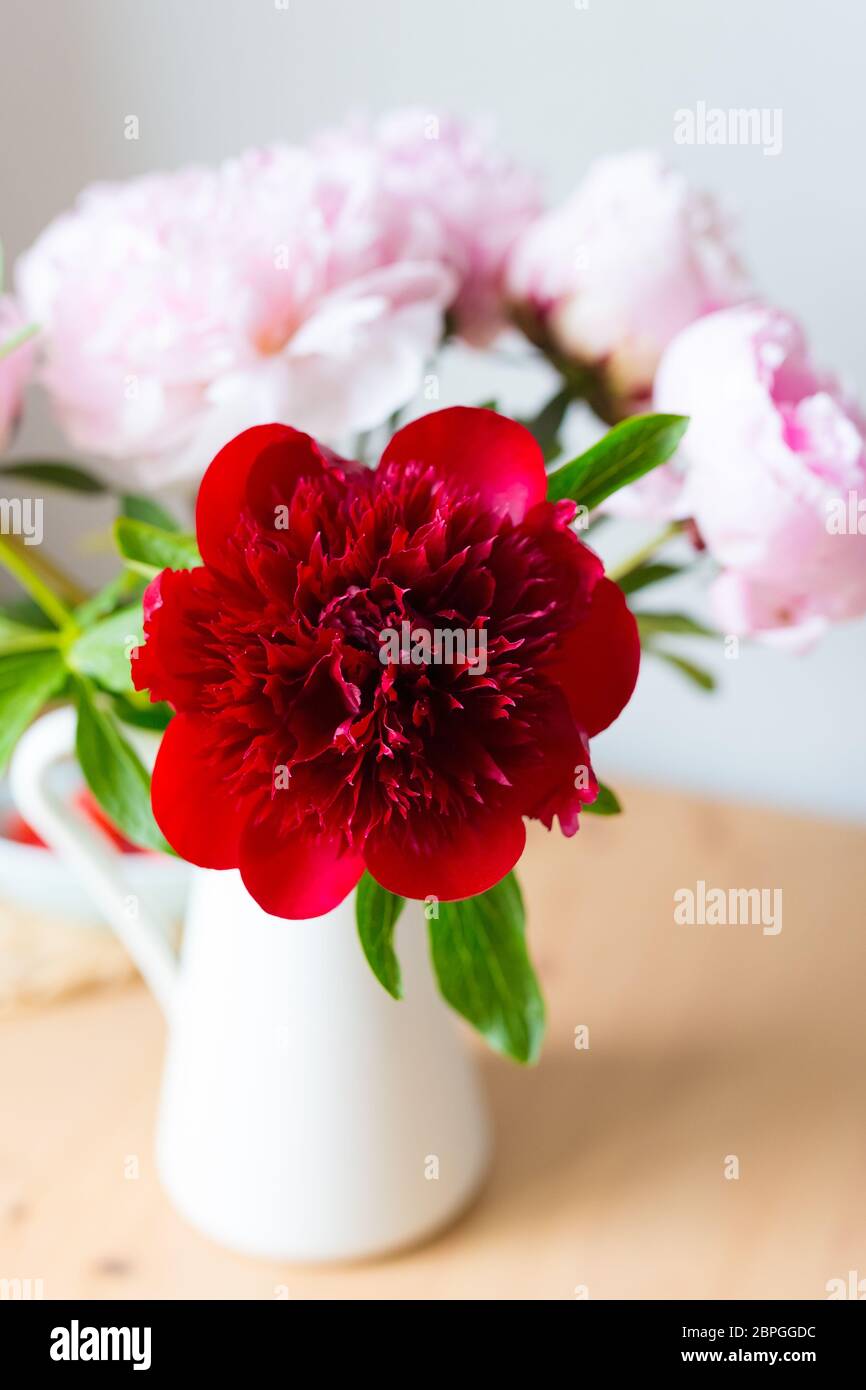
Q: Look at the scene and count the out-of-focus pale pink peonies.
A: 5